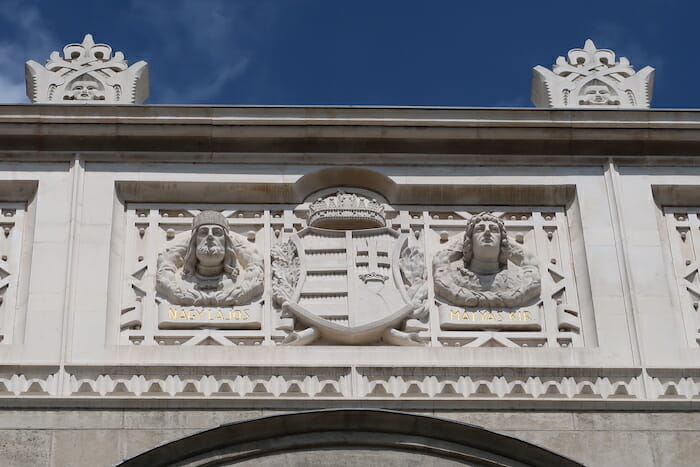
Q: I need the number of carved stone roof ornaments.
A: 2